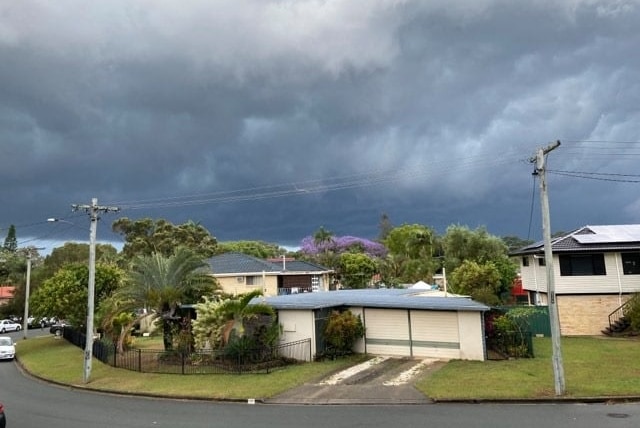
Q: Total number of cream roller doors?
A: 2